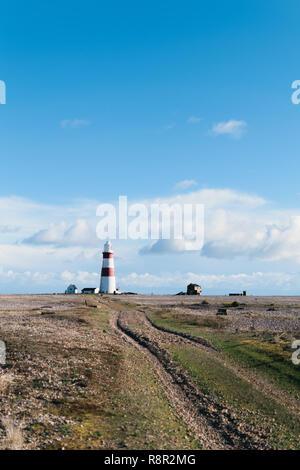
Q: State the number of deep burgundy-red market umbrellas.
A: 0